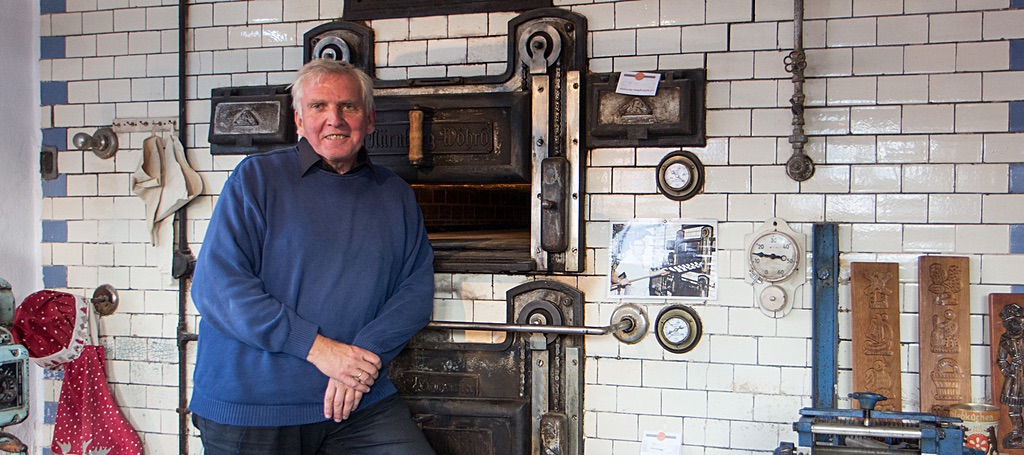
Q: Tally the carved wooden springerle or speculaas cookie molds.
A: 3